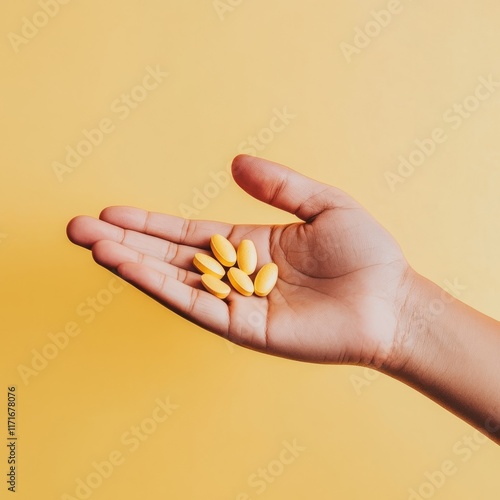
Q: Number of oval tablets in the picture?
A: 6